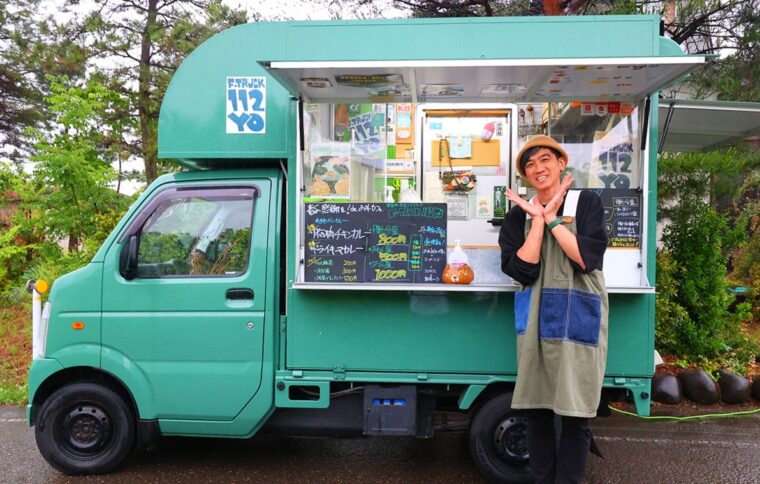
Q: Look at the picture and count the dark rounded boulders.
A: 4